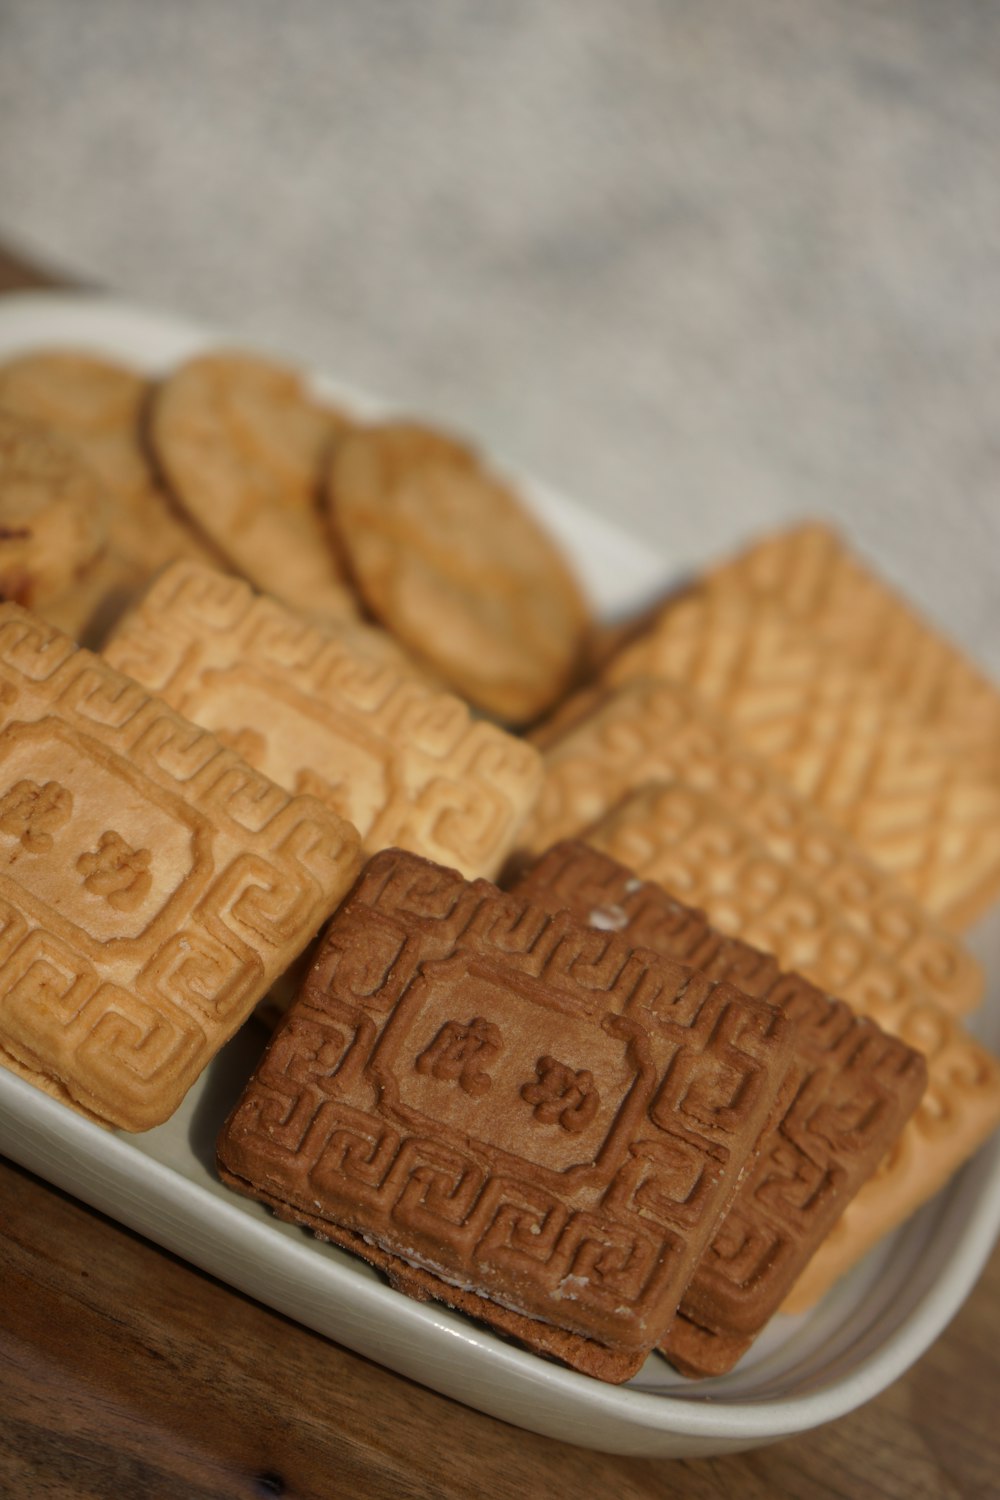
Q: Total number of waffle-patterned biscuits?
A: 1